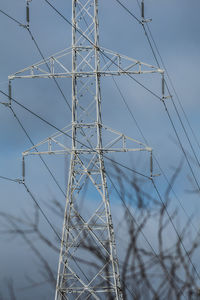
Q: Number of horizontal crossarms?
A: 2